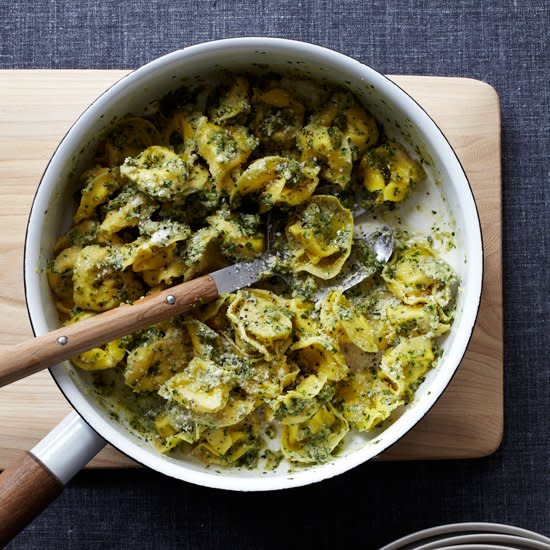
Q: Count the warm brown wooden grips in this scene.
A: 2